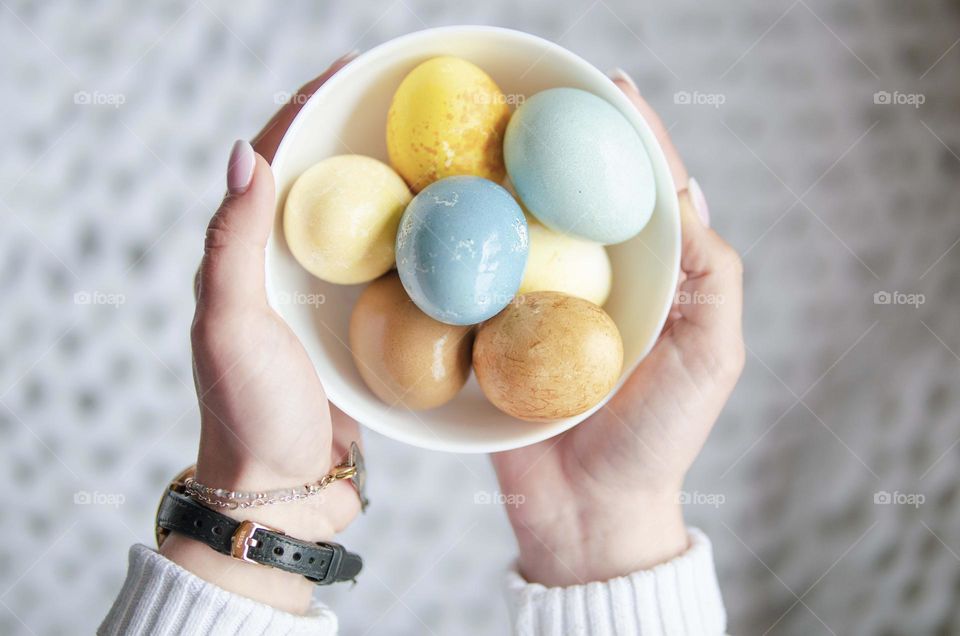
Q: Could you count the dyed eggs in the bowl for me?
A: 7